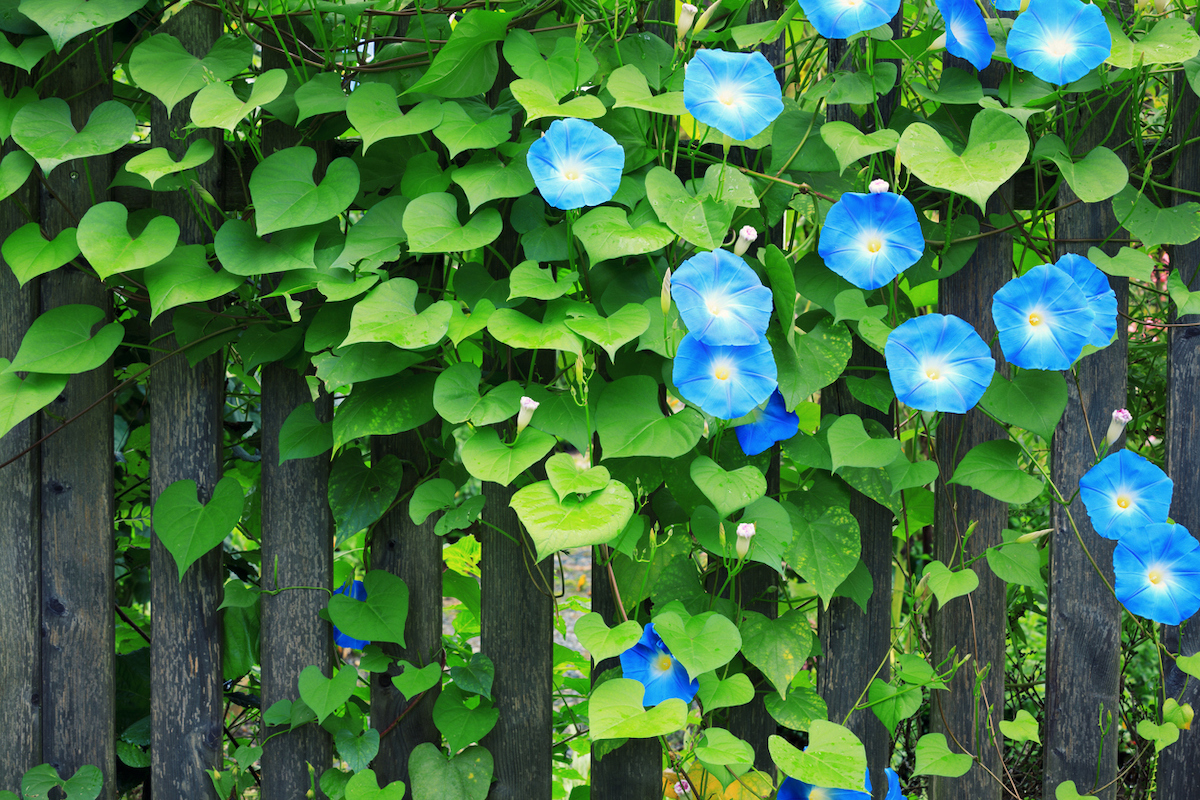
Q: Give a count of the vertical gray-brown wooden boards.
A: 12